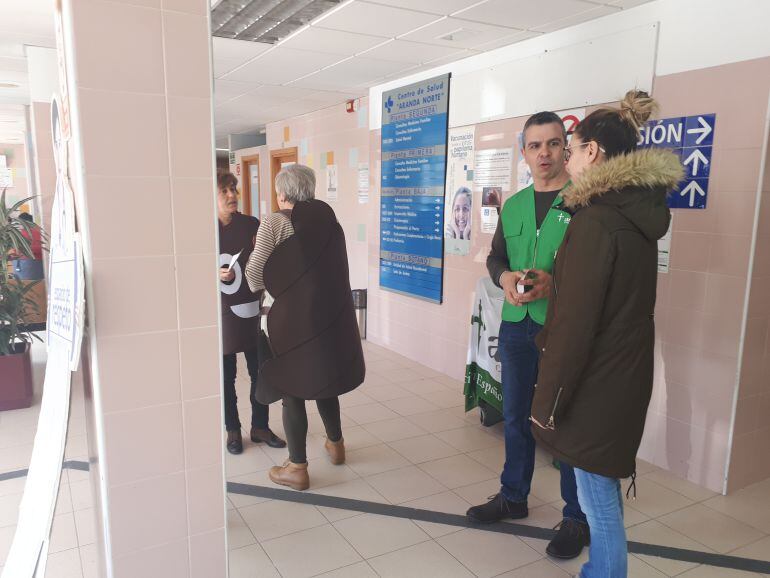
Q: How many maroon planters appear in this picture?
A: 1